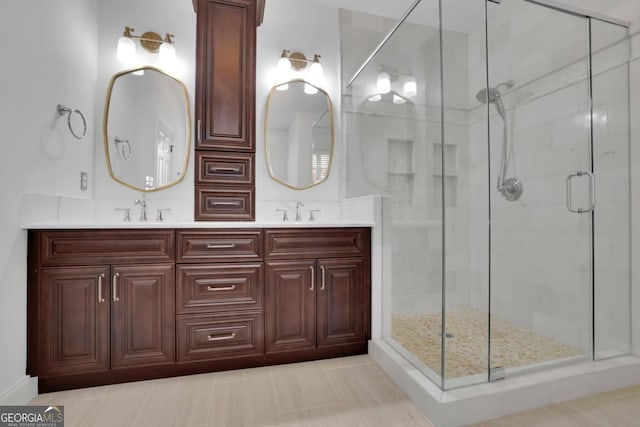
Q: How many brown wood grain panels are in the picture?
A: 12